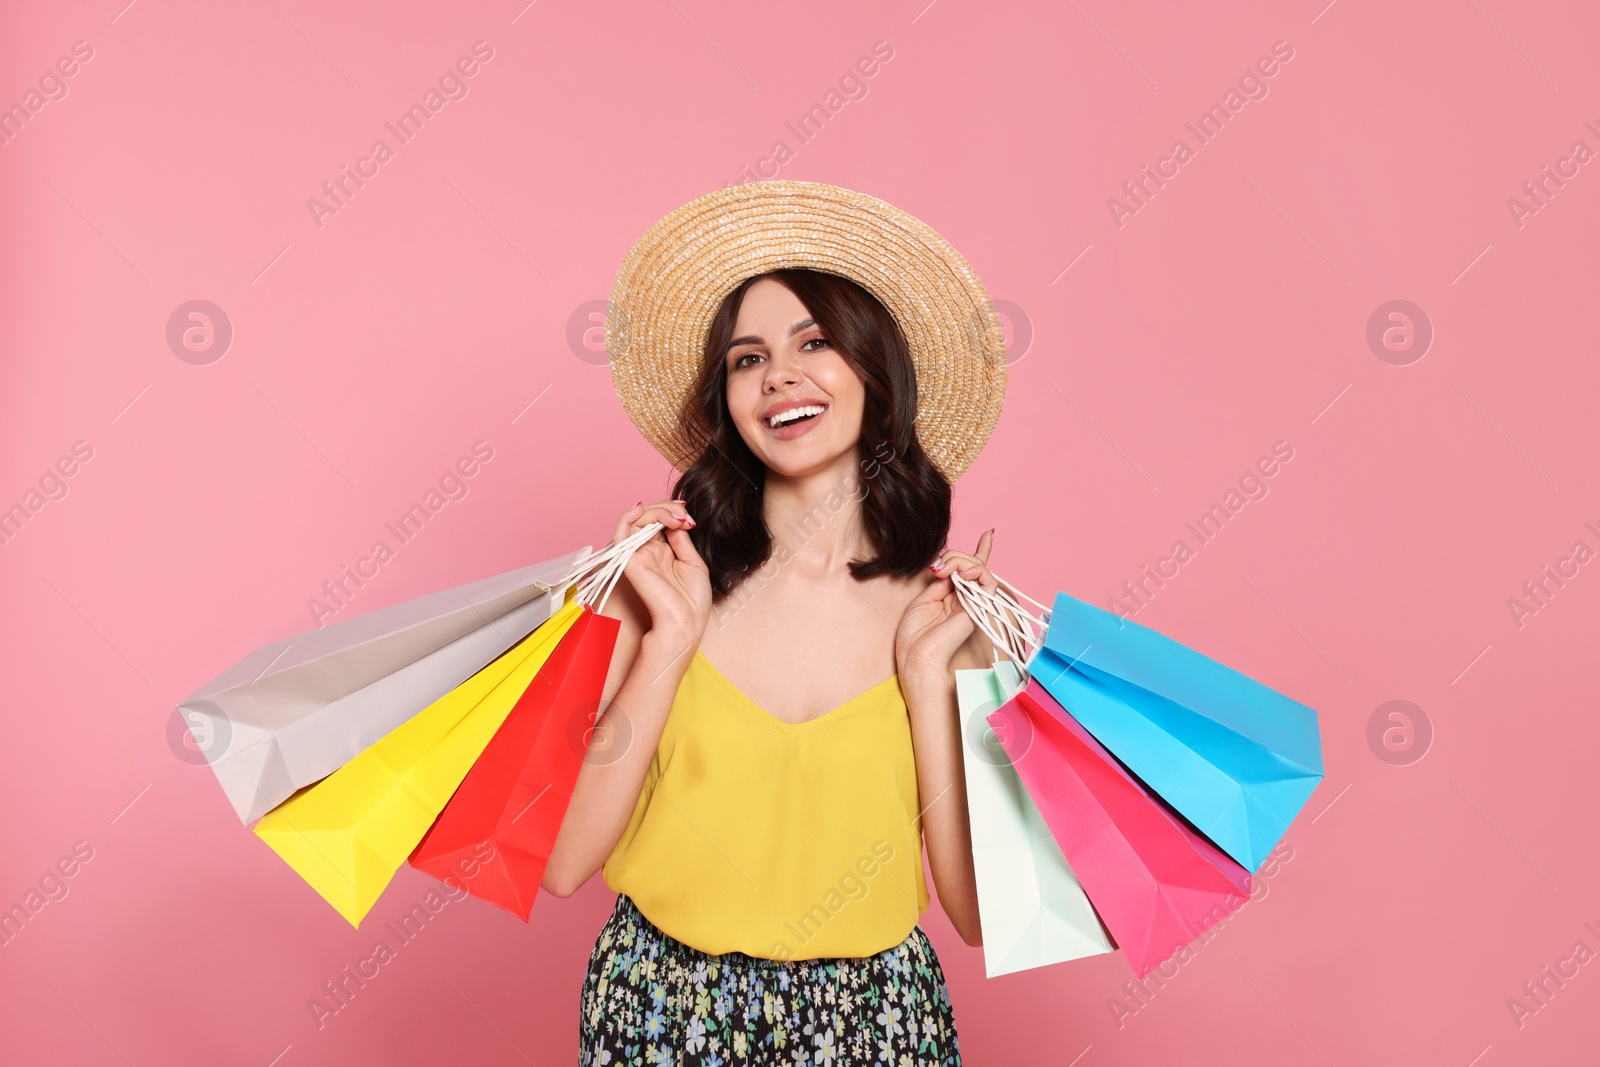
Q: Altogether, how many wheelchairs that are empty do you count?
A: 0